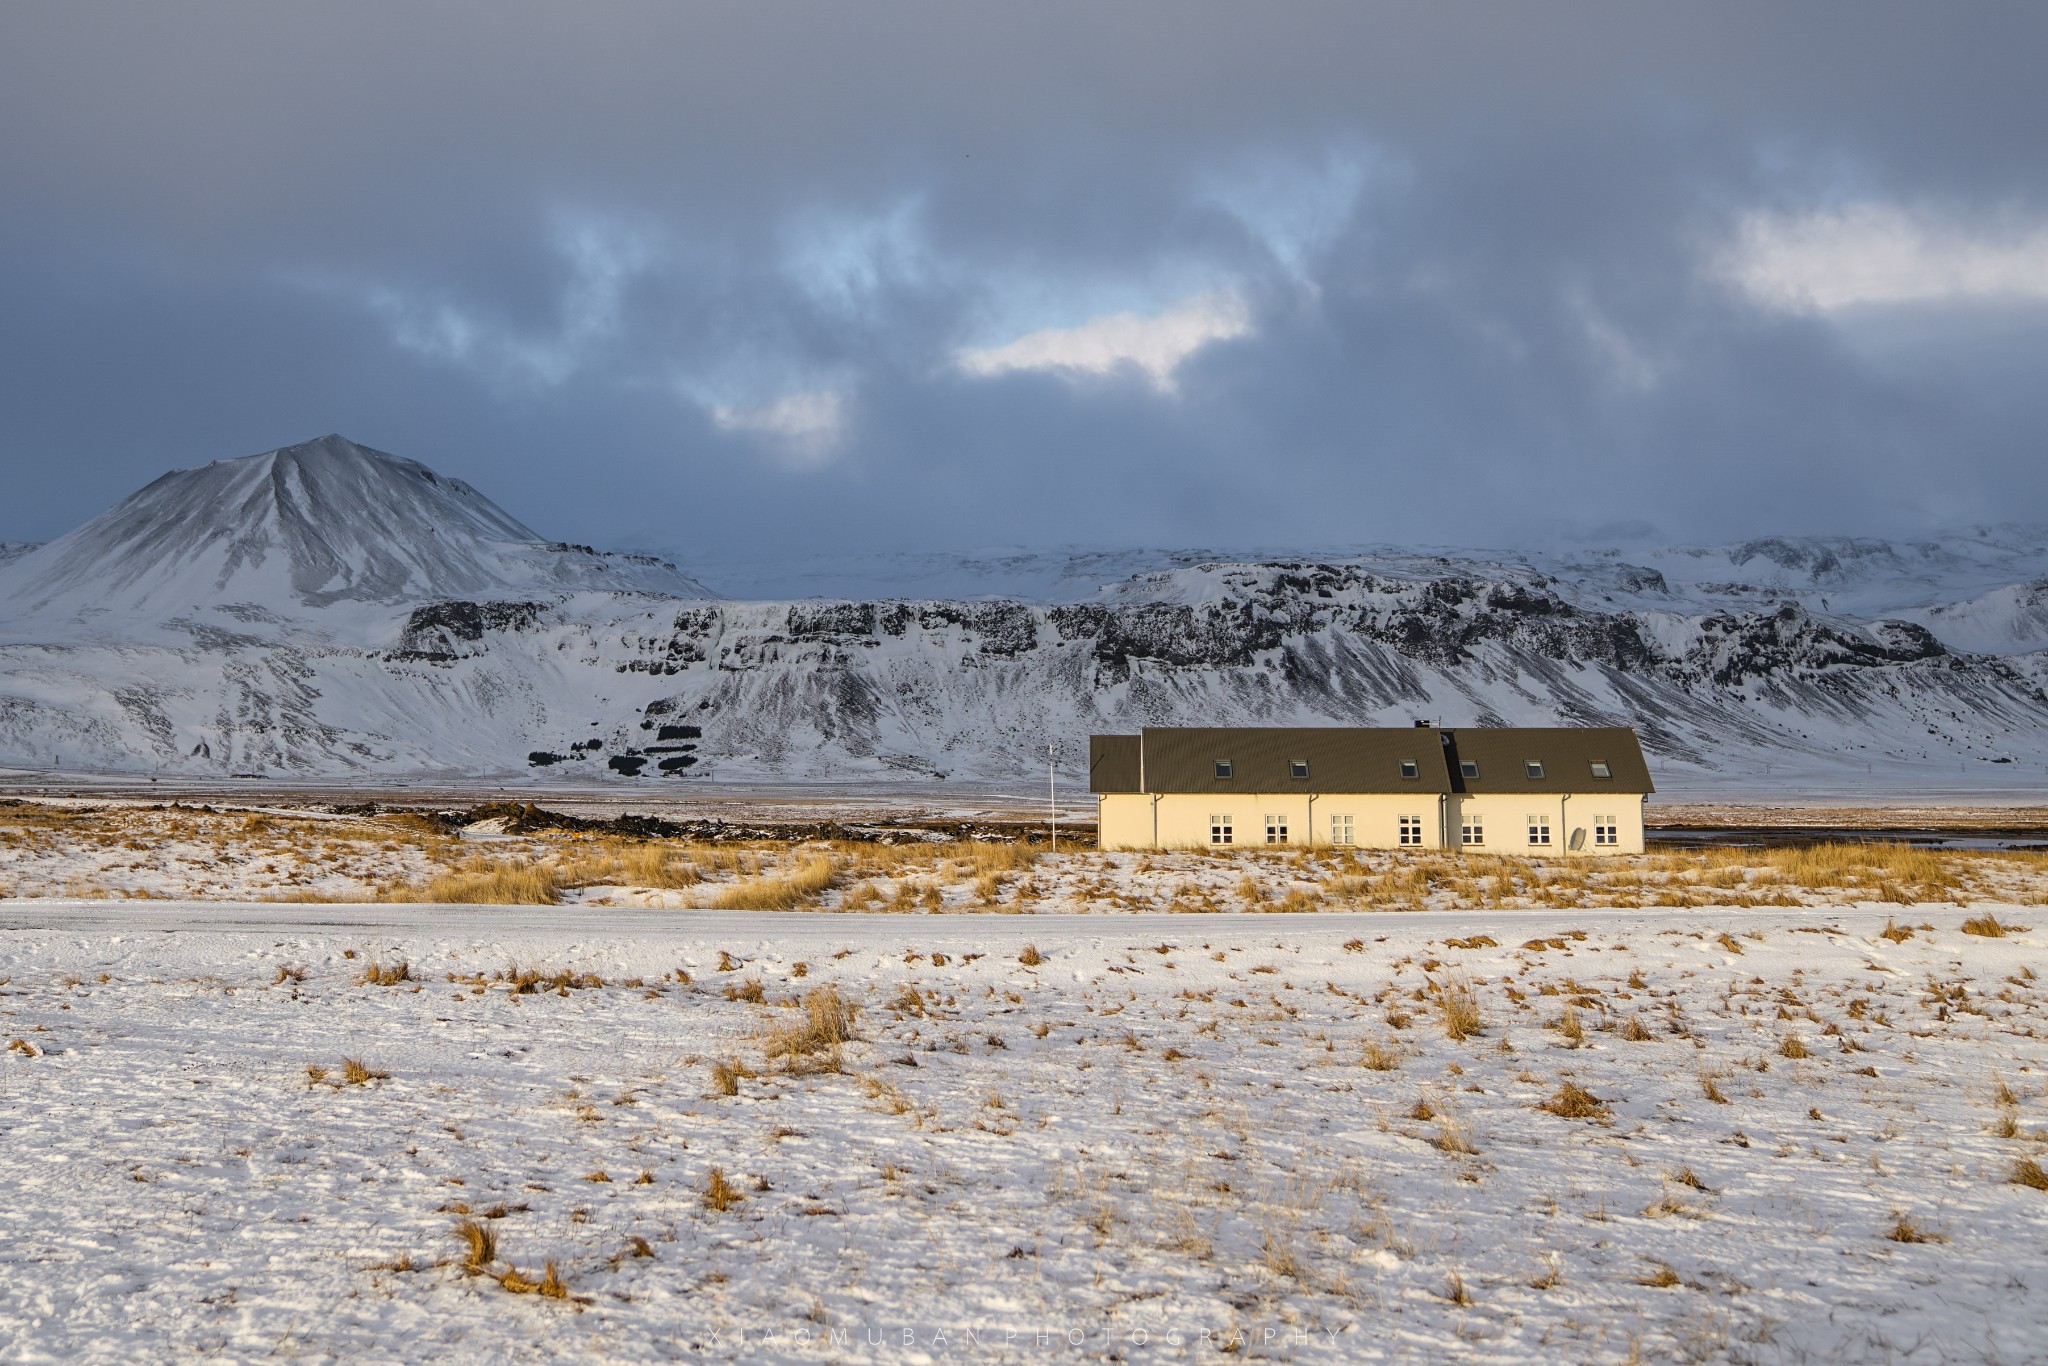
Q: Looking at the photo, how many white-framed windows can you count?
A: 7